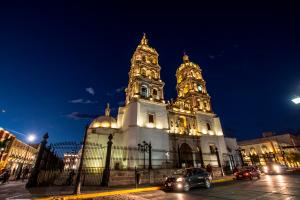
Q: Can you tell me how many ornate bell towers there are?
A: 2